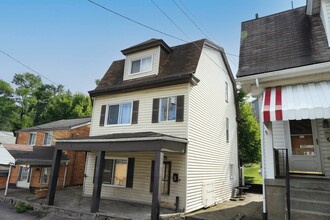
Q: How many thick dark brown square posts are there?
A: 3